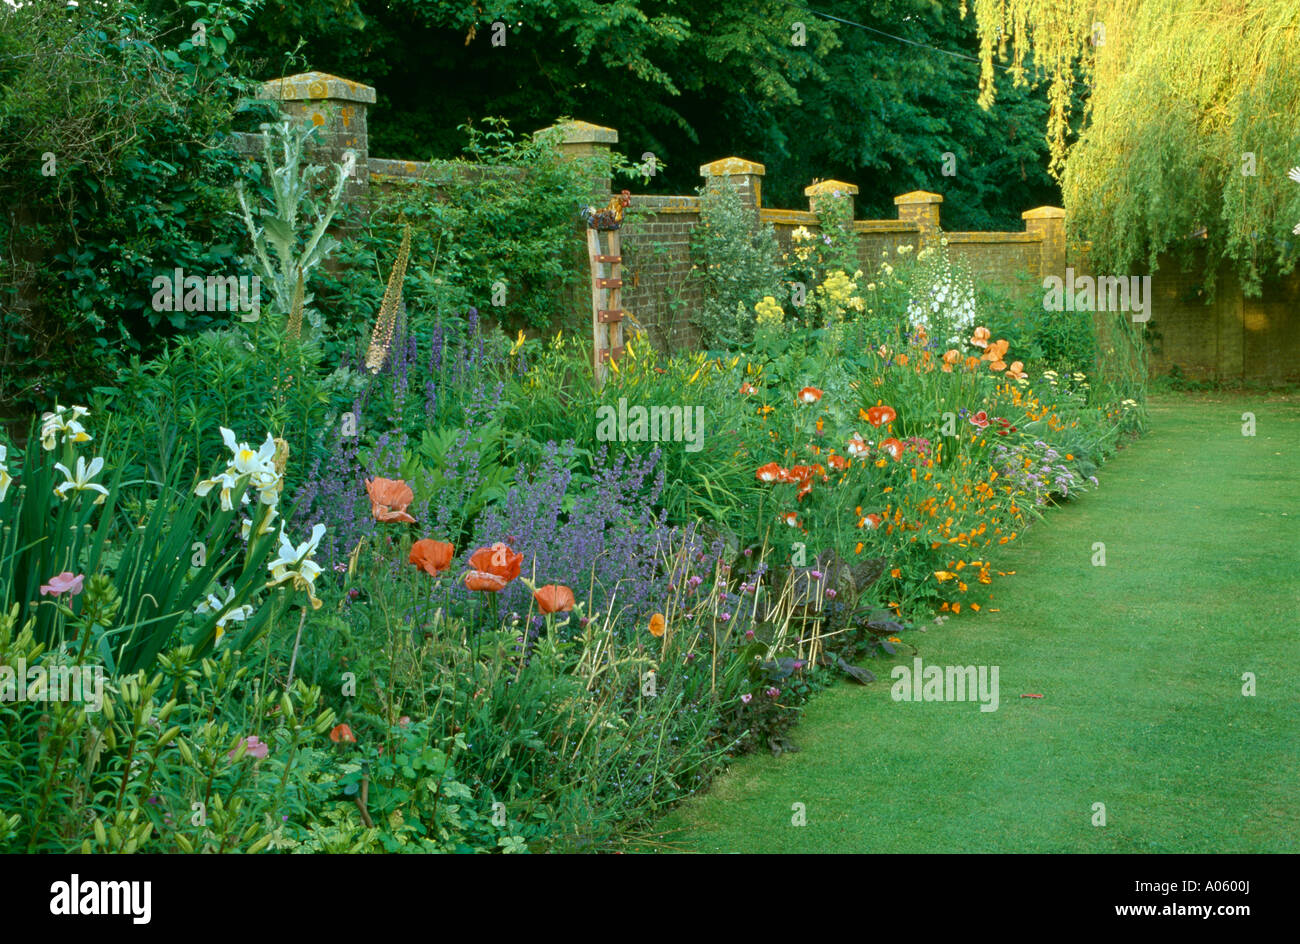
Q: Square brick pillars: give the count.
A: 6